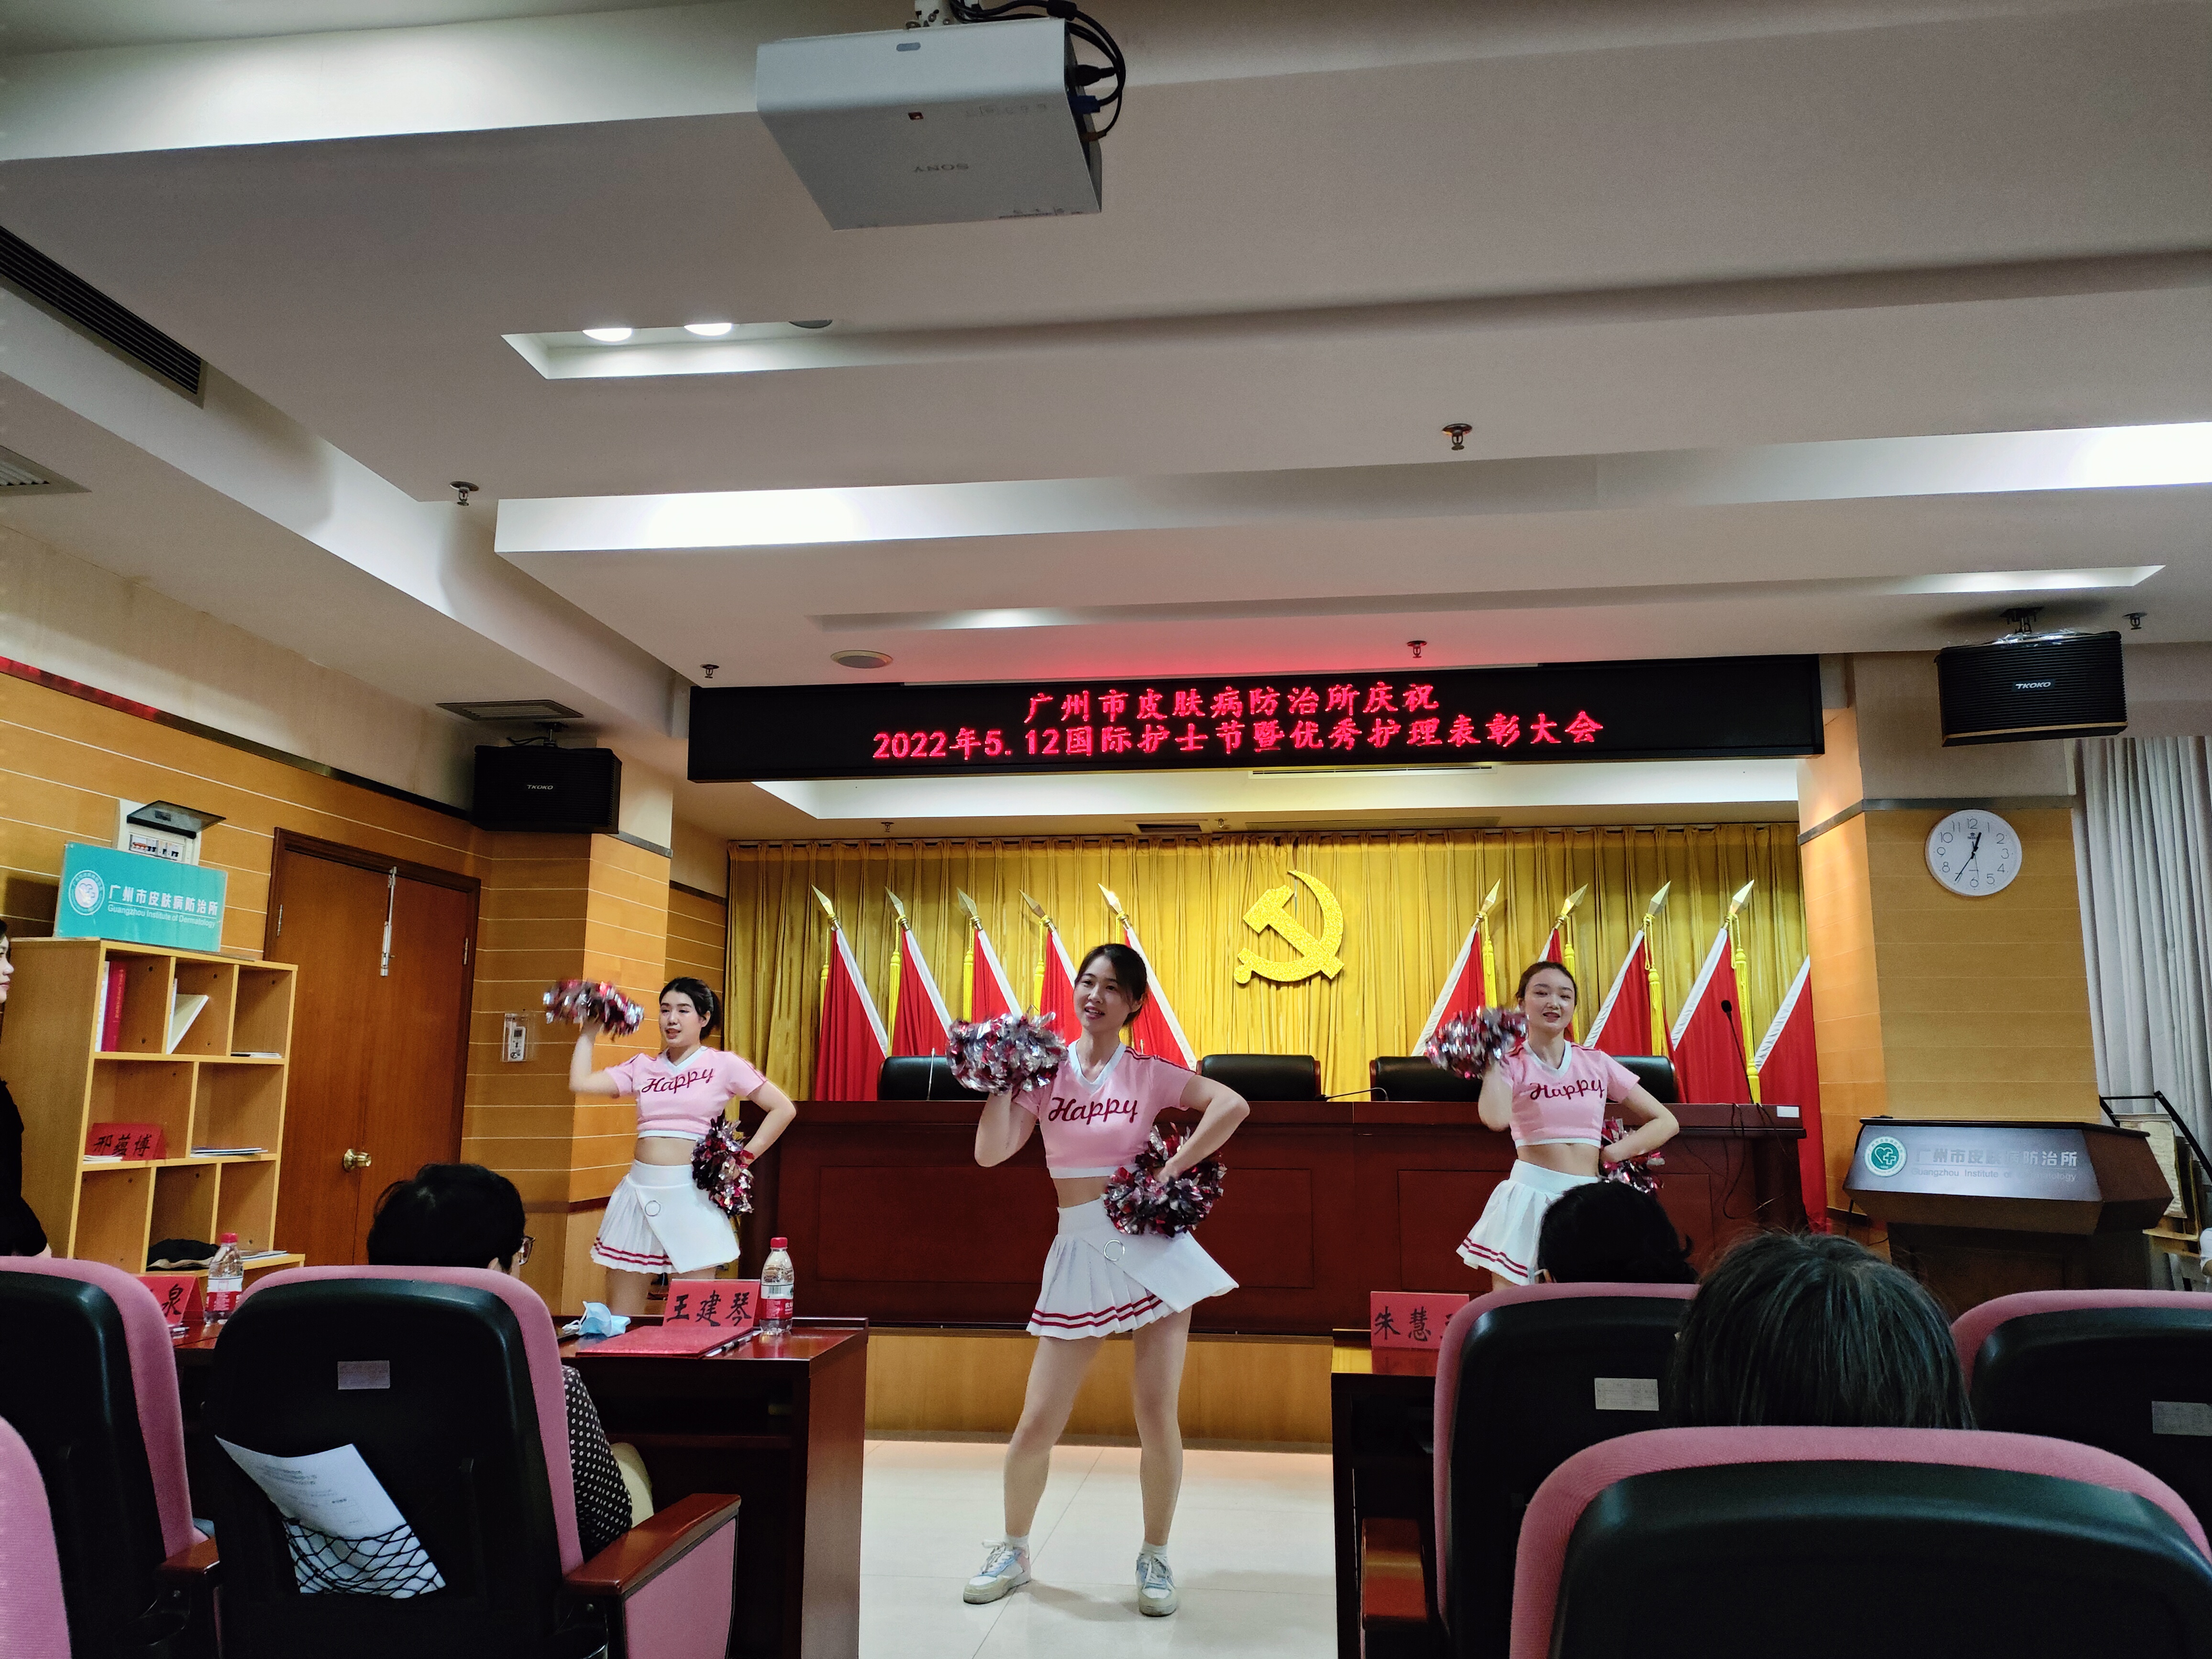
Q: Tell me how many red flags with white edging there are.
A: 10